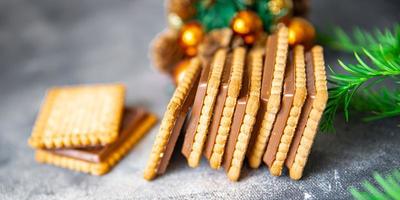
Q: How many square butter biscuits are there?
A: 9